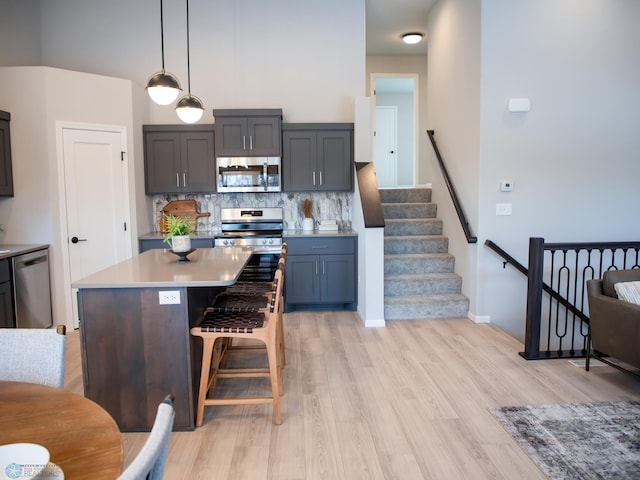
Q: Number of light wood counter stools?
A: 3